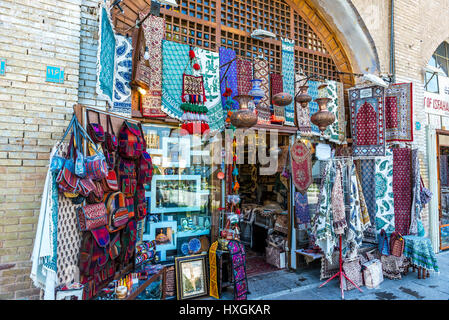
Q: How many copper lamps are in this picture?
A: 4